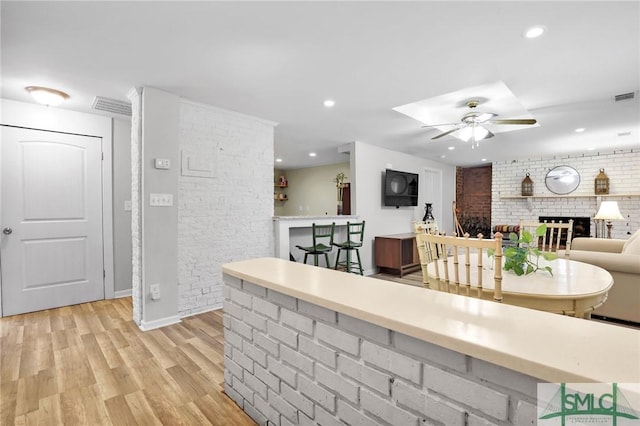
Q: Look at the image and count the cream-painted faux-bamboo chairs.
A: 3